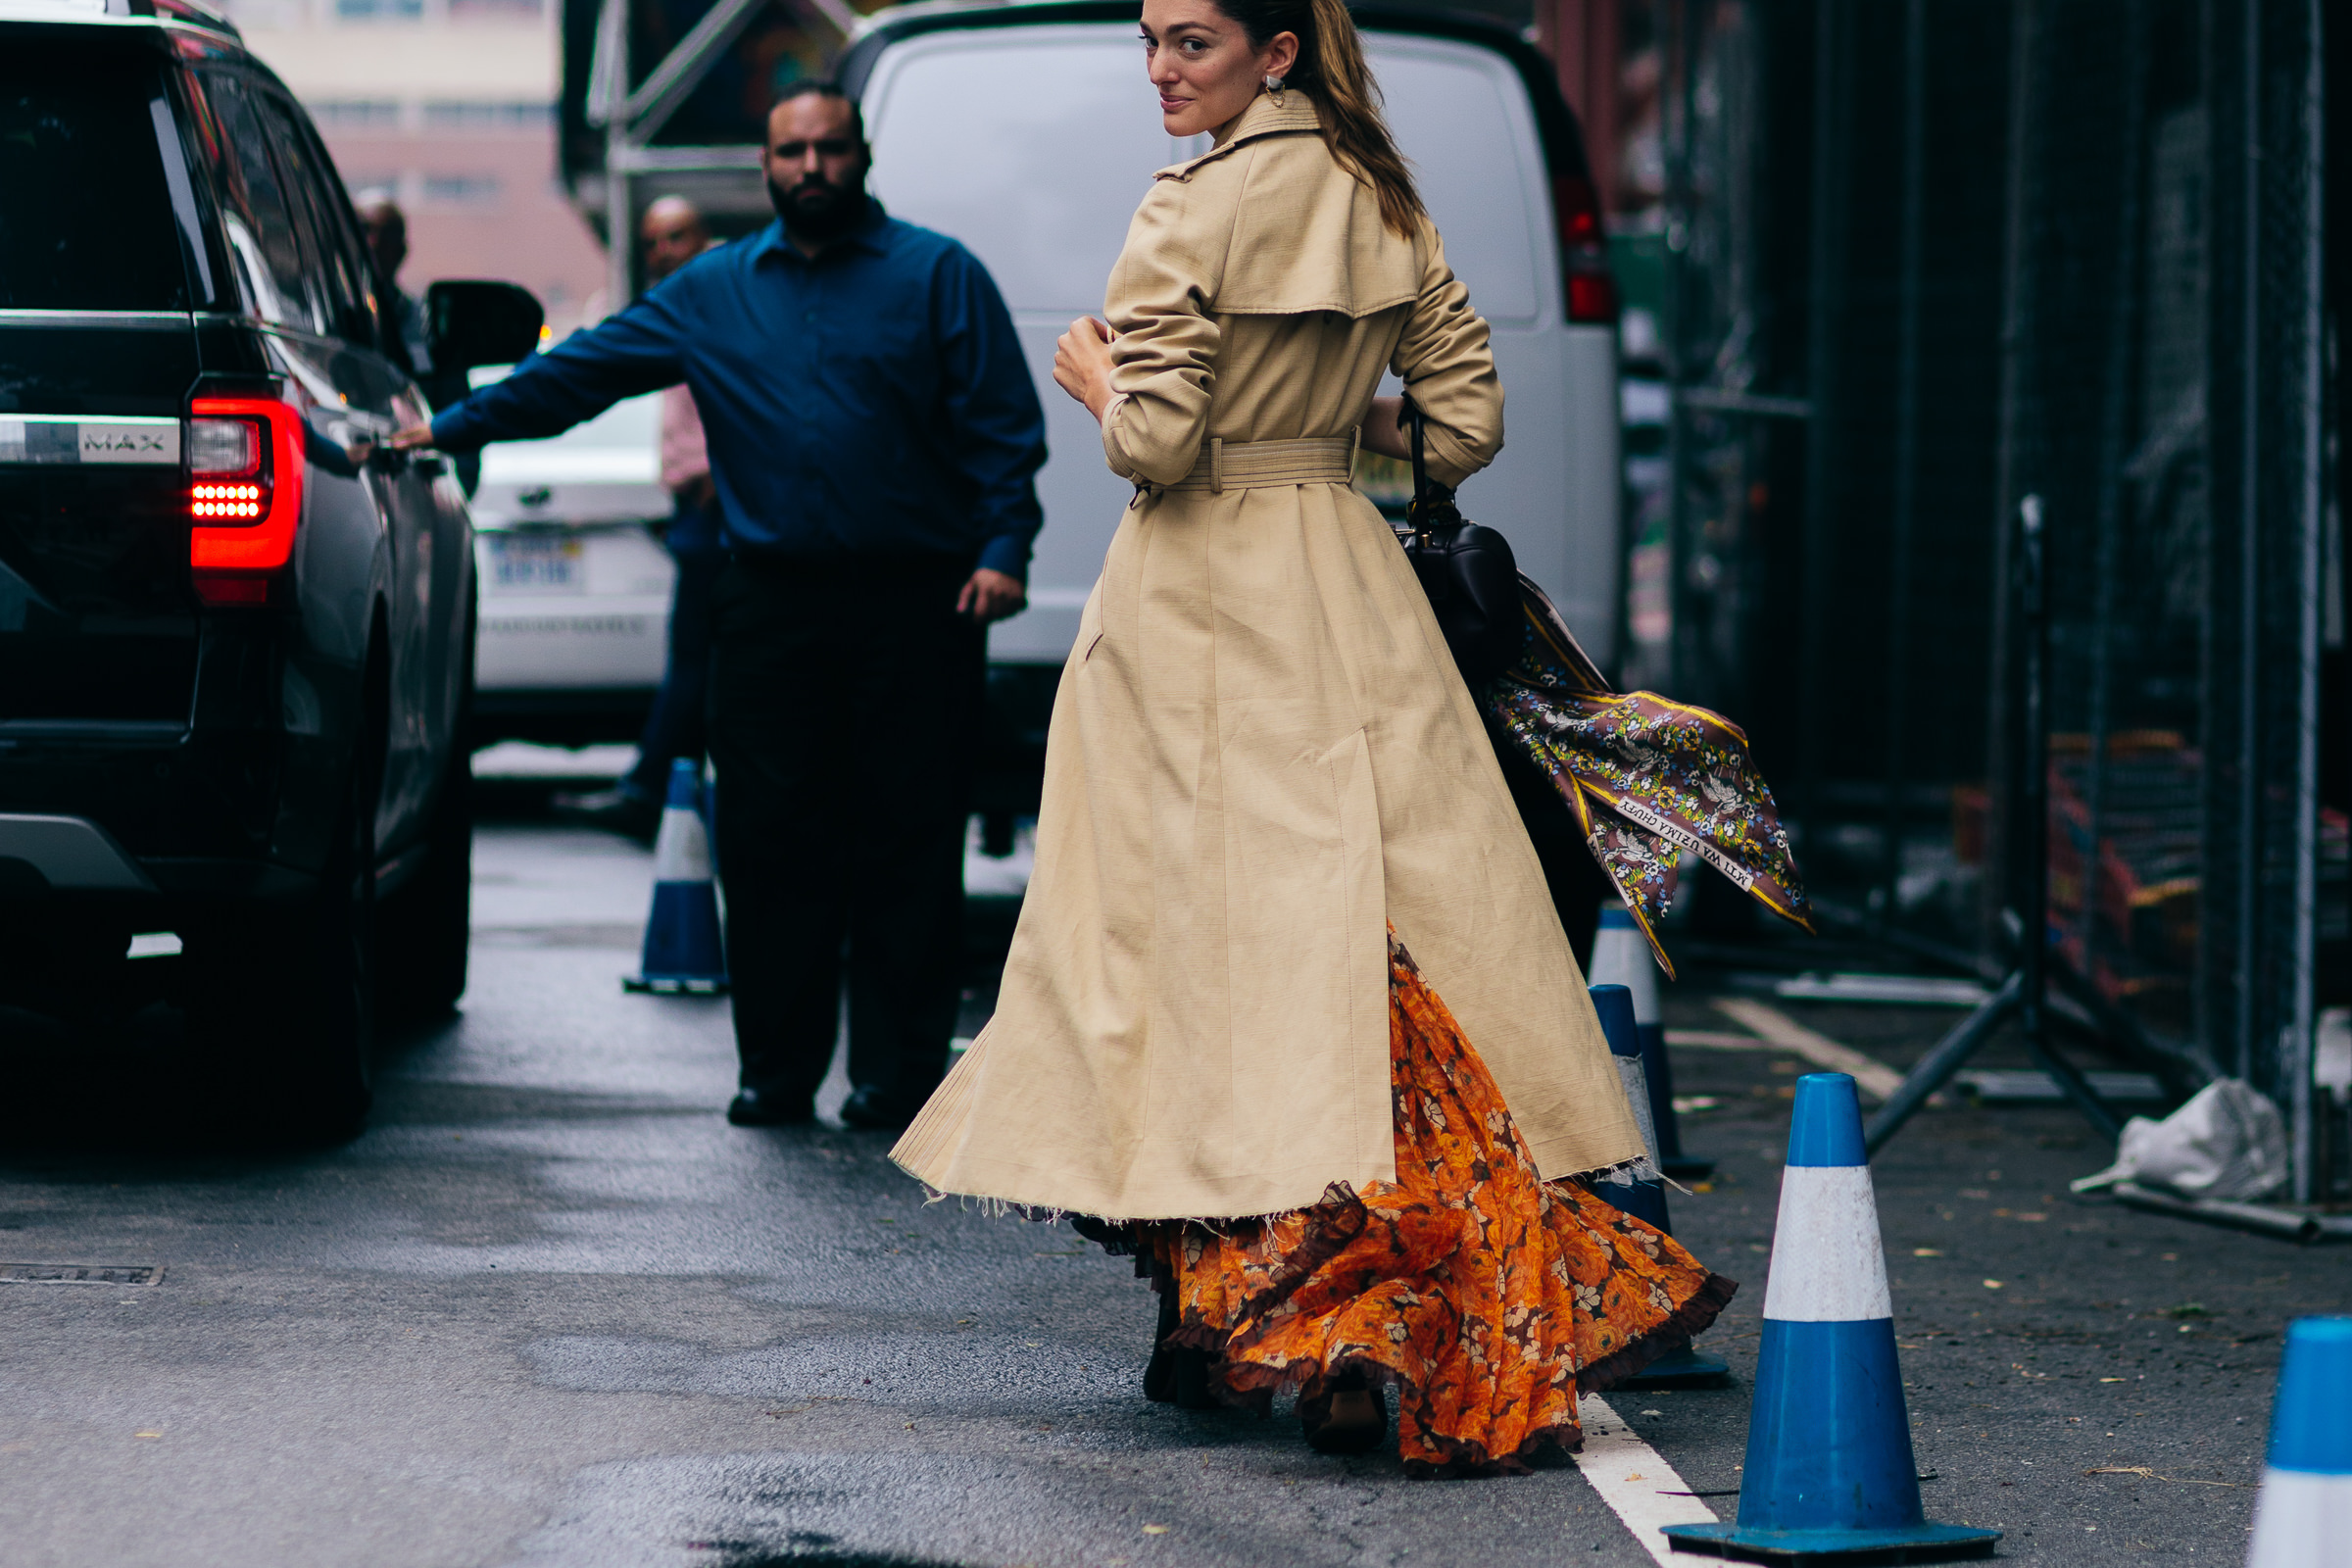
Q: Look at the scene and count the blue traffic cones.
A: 5